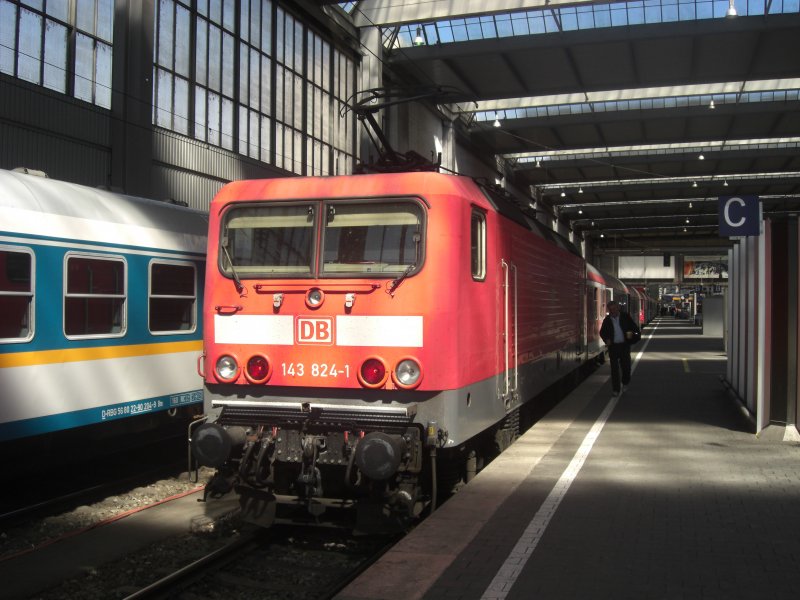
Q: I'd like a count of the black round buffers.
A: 2